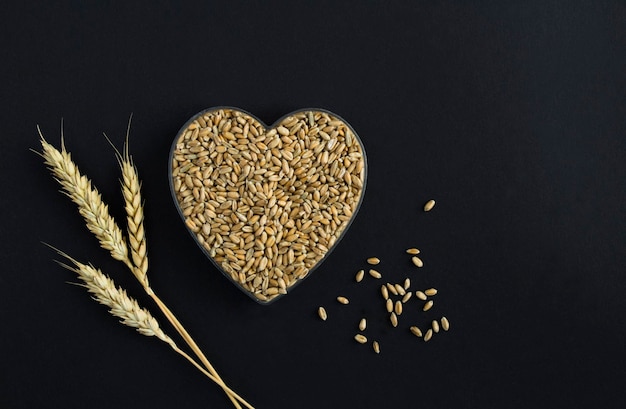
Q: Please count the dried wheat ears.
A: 3